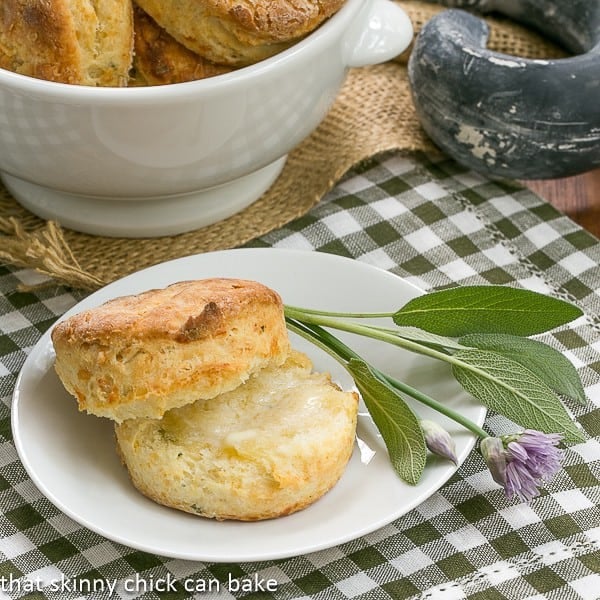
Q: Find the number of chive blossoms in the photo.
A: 2